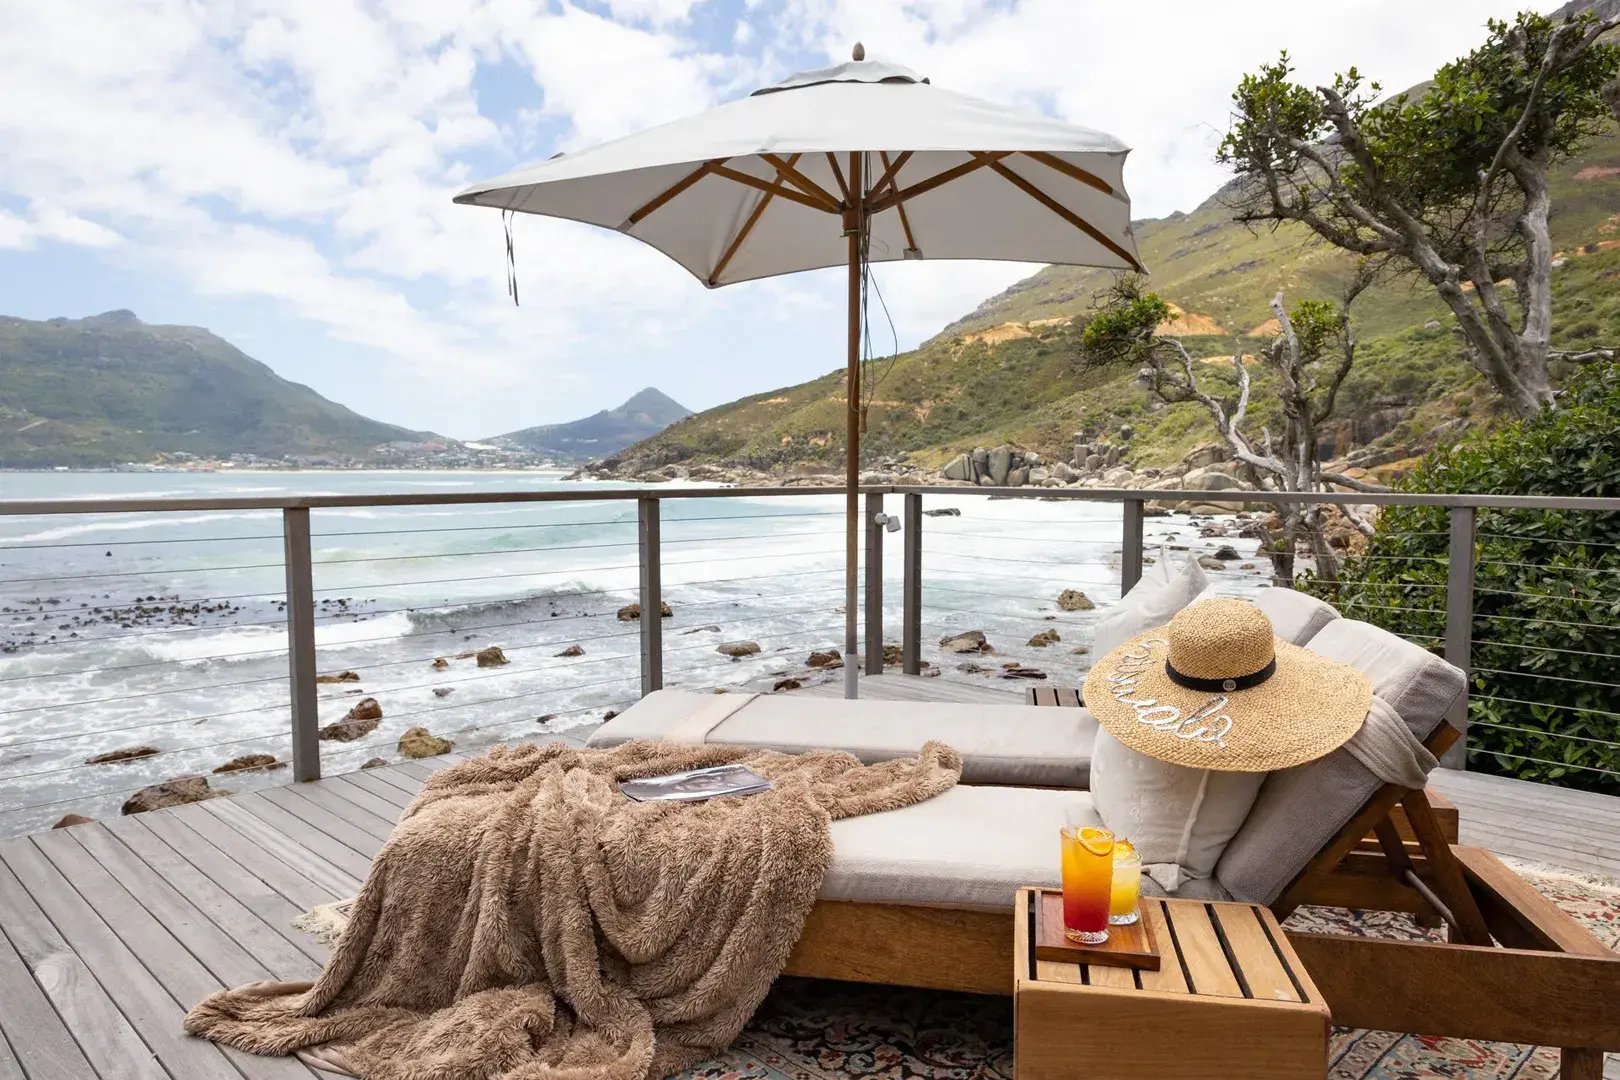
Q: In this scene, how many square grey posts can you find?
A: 6